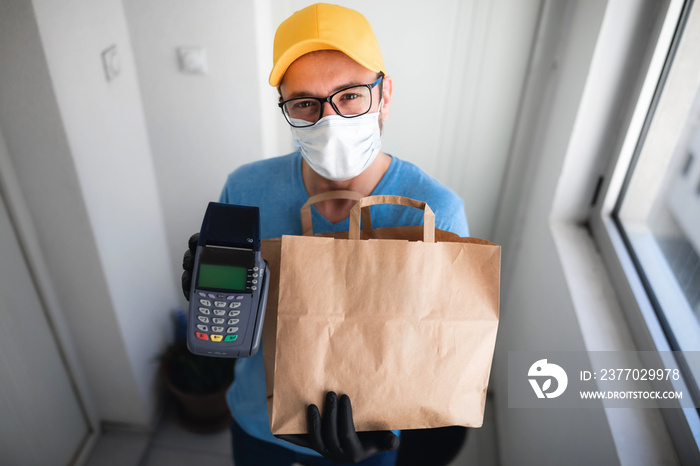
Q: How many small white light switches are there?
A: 2